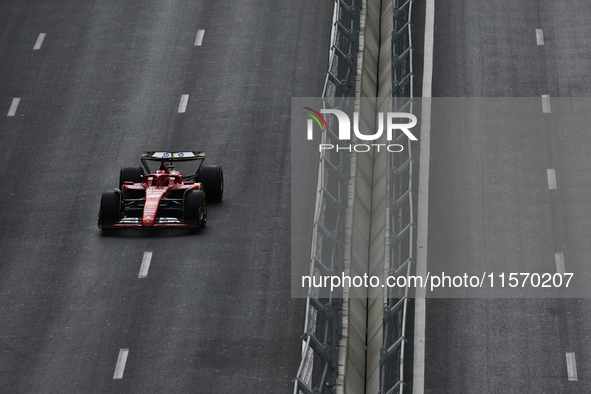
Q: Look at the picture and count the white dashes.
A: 11